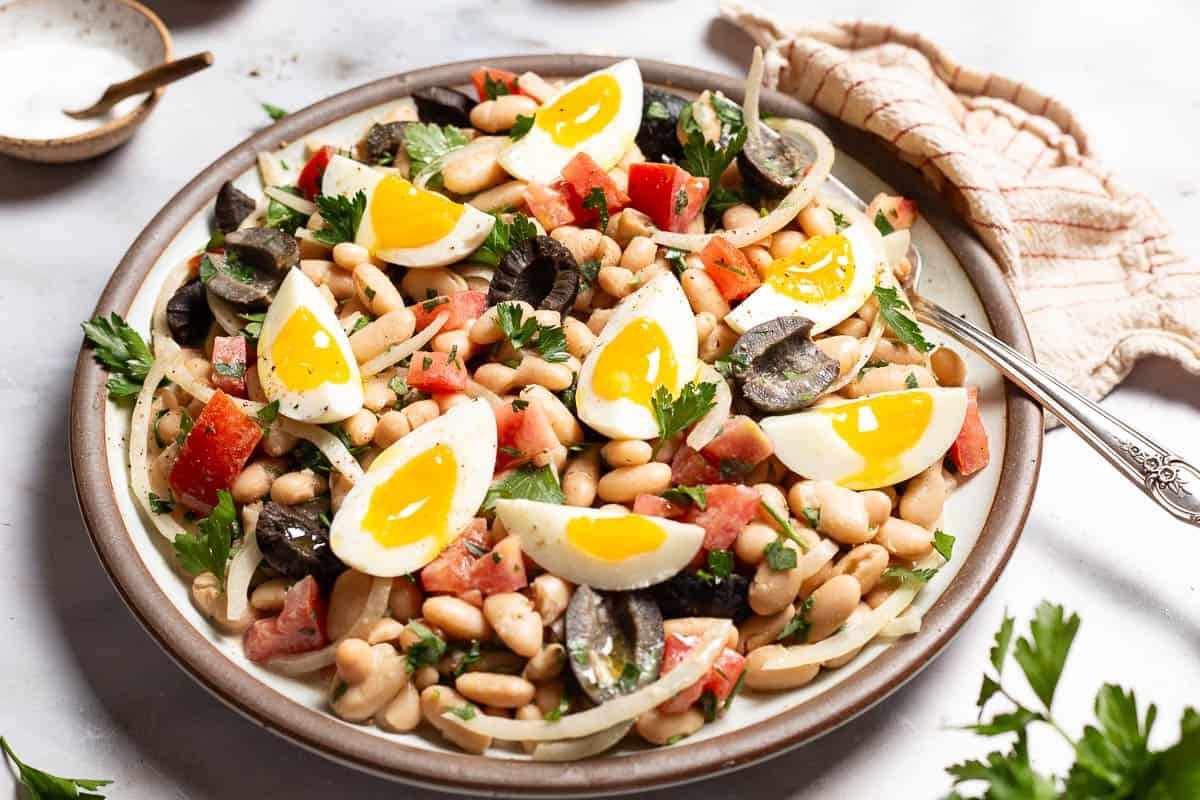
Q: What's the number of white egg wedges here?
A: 8